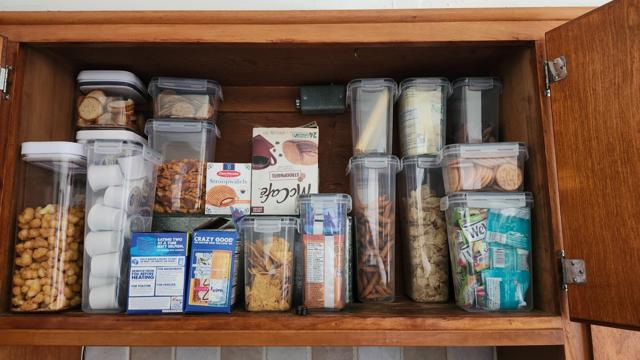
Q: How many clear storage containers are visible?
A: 15